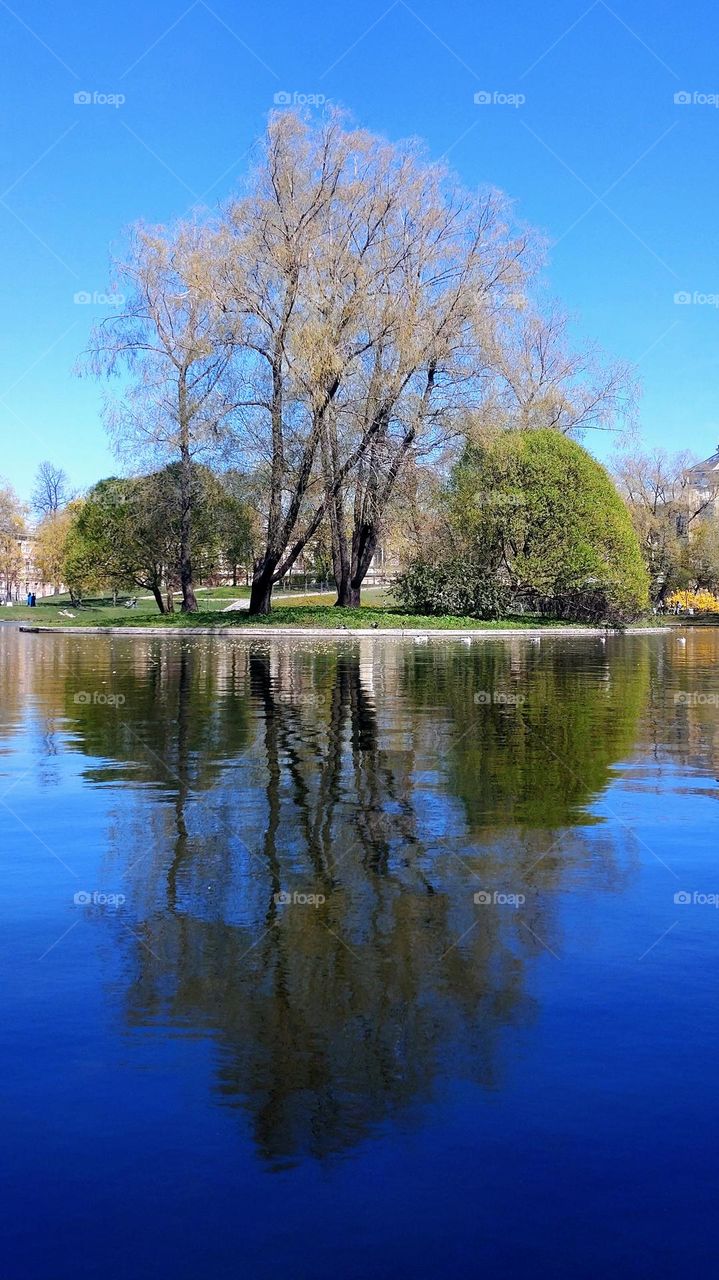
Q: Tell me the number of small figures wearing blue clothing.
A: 2